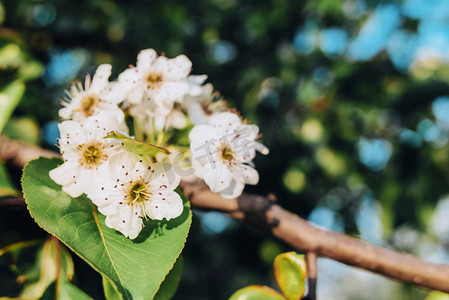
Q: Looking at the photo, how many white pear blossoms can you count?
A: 5